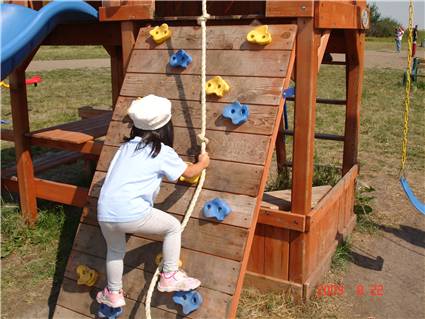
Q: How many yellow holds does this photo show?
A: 6